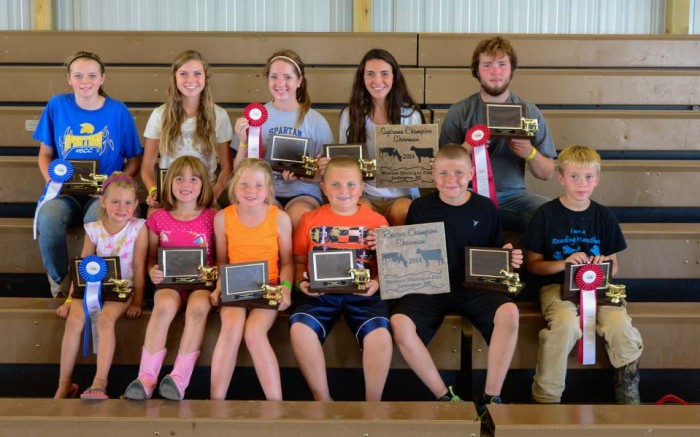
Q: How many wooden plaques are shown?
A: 11